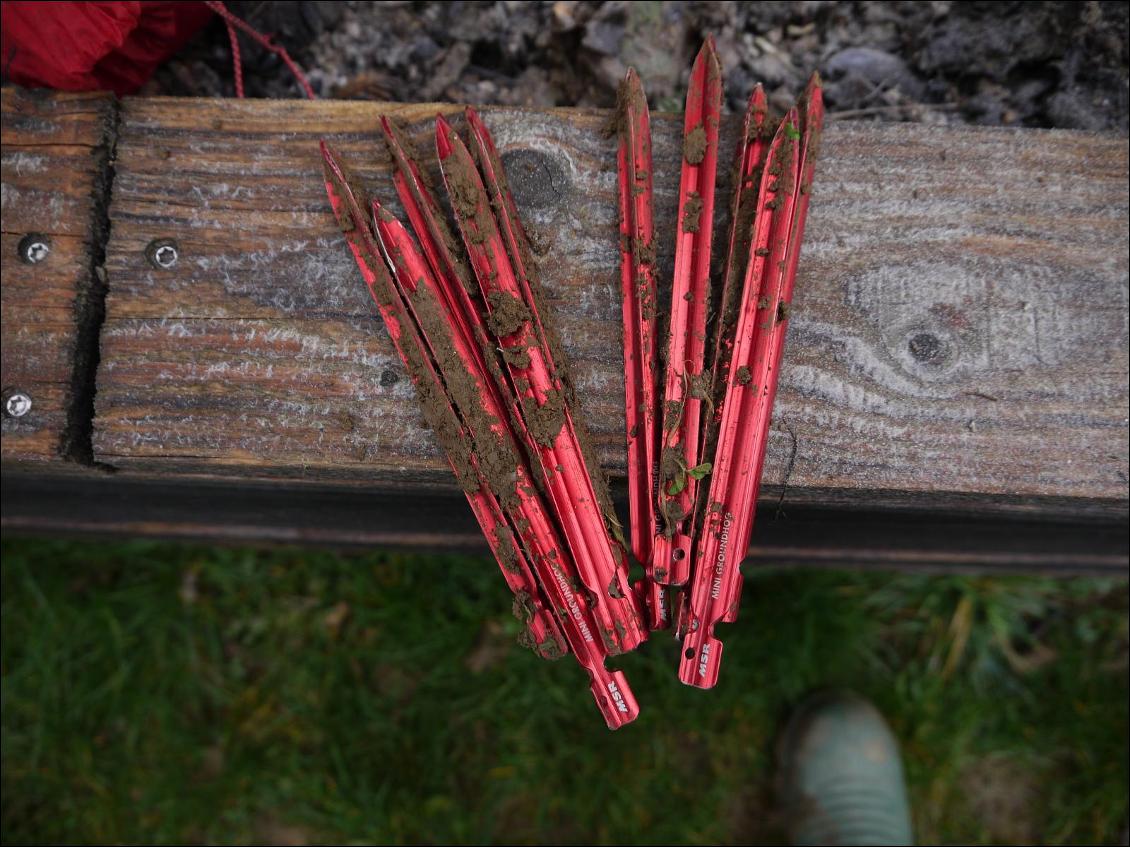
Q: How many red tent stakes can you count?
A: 10